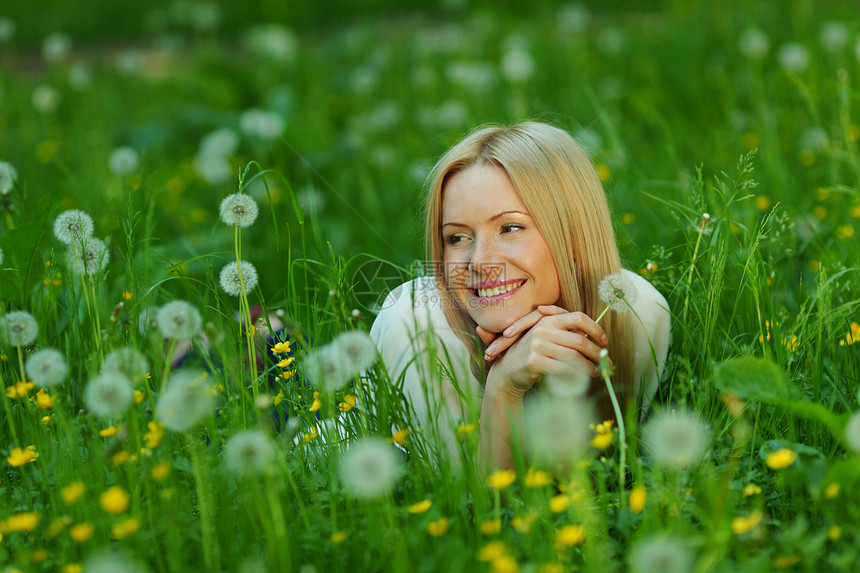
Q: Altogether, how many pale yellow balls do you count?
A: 0